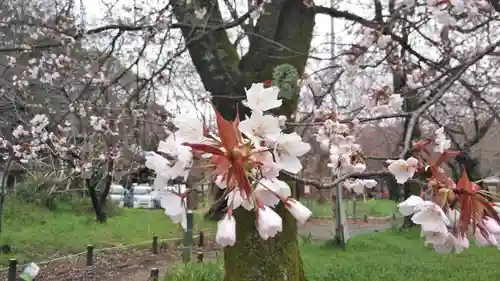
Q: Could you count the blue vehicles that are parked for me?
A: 0